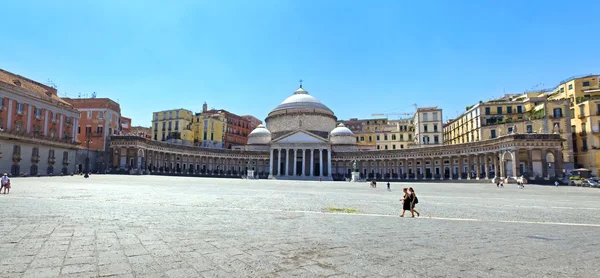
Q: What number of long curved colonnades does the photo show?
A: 2